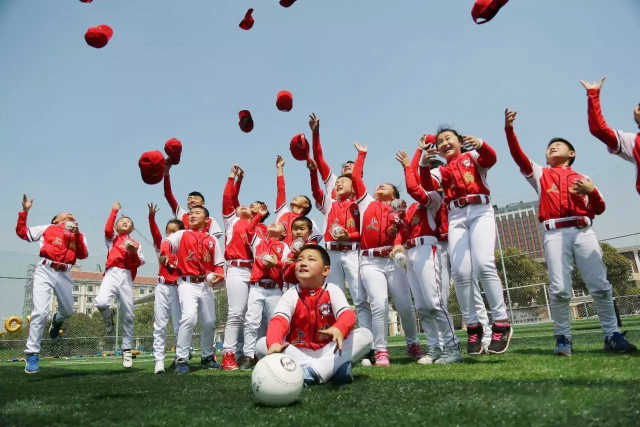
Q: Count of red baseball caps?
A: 11